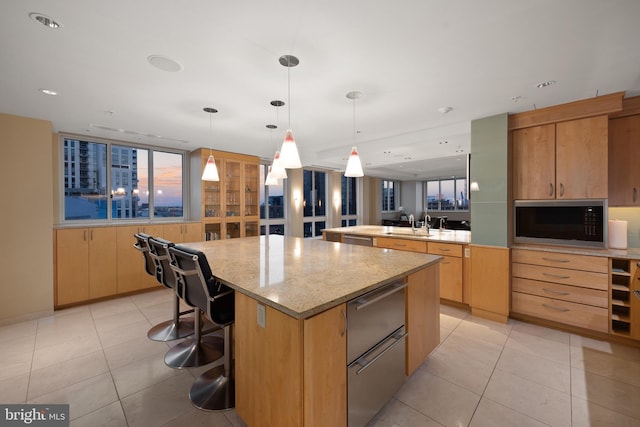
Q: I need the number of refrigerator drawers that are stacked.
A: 2